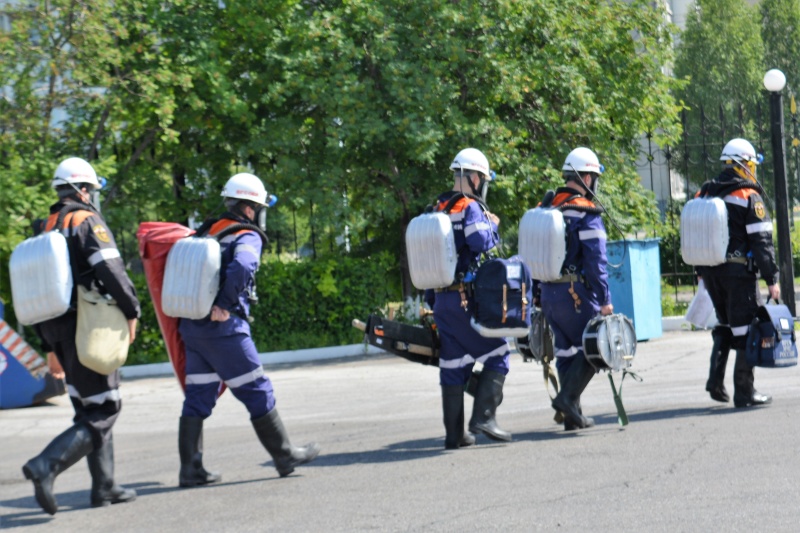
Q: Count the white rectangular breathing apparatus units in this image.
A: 5